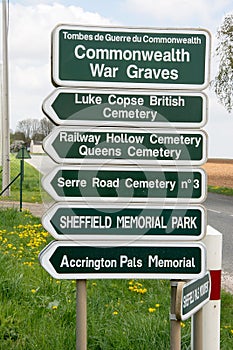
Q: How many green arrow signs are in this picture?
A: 5